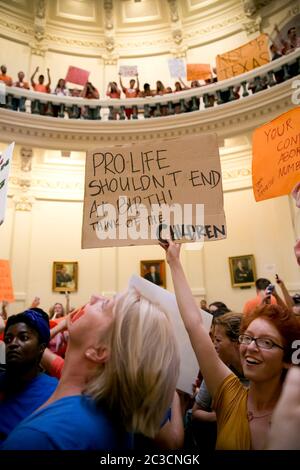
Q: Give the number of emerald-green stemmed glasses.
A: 0